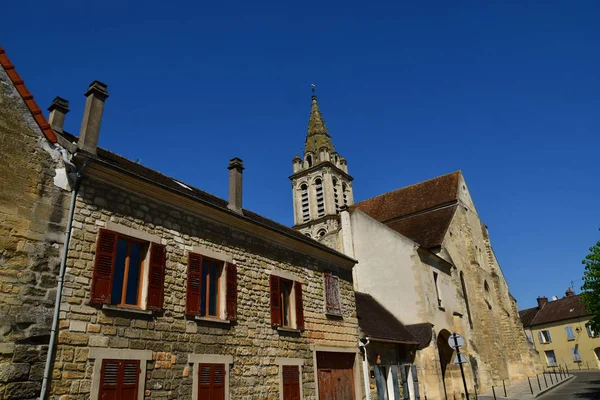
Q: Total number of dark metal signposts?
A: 1